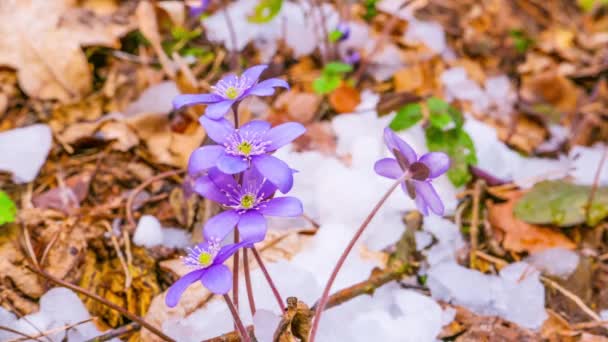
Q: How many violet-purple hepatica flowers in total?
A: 5